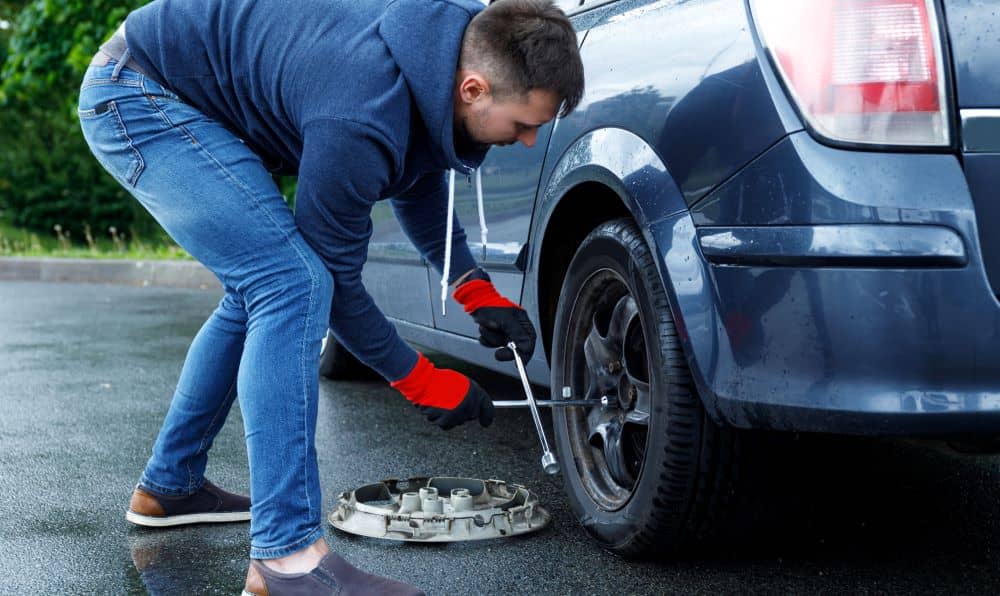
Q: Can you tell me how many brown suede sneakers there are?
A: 2